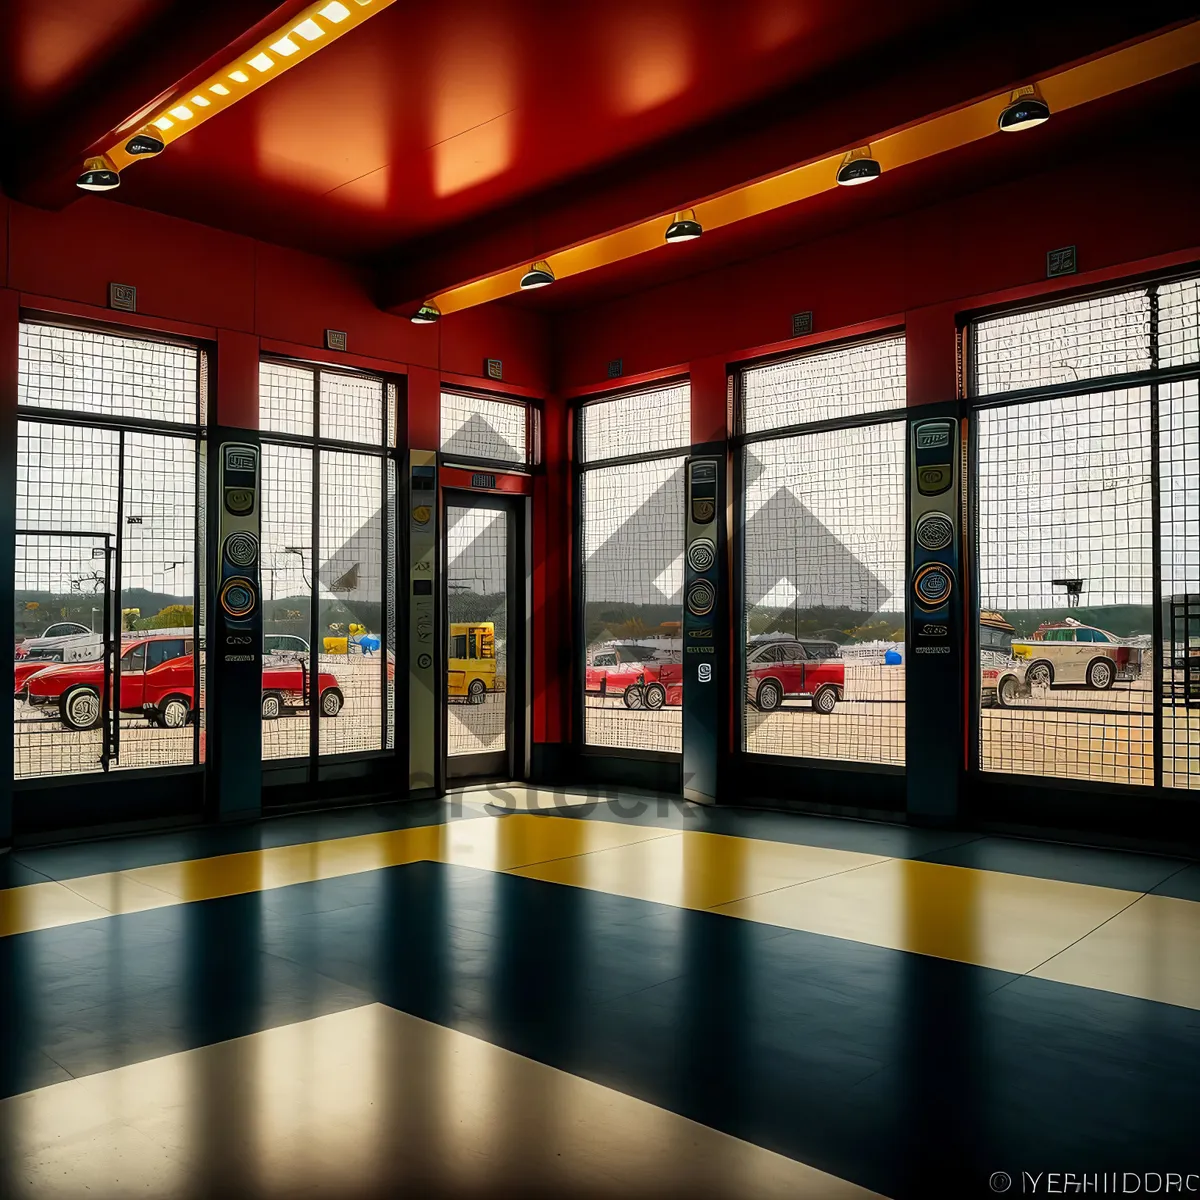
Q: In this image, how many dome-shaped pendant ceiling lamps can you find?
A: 7